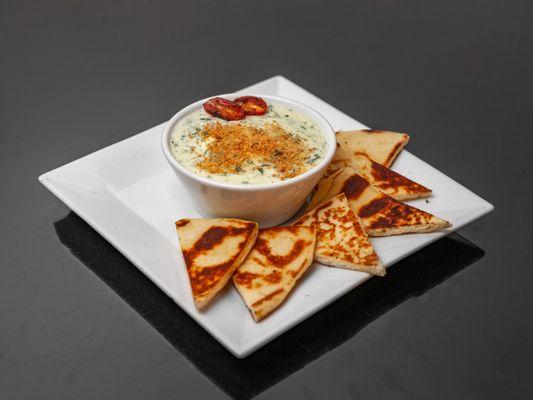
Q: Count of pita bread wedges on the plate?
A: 6